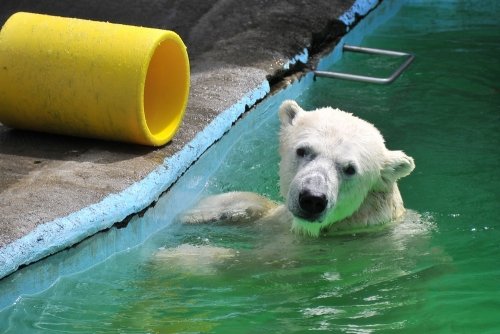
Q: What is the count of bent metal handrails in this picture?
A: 1